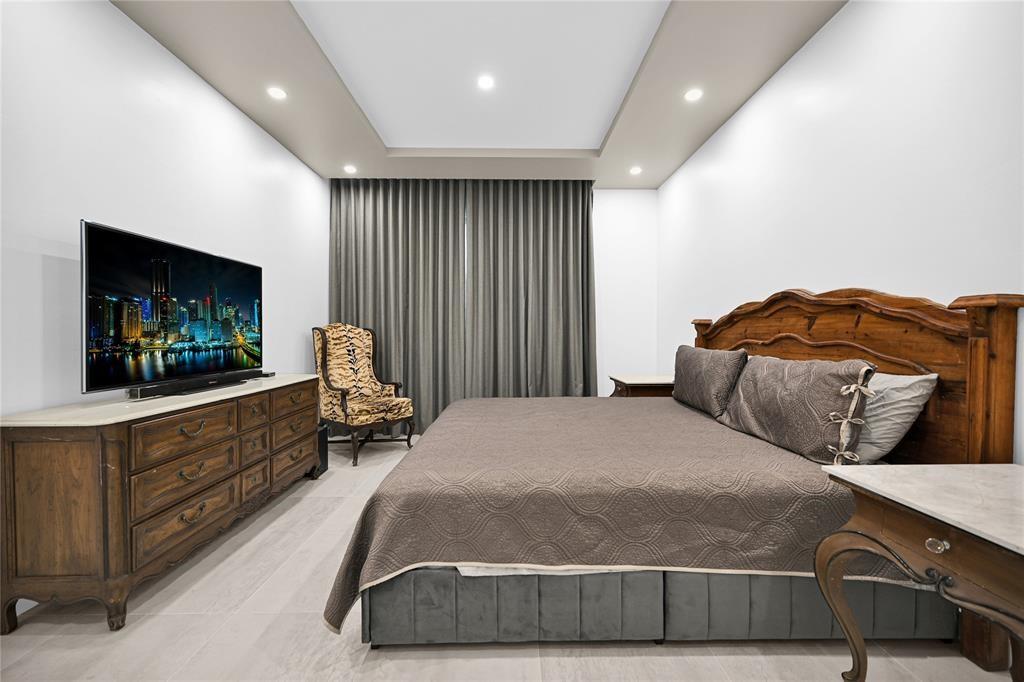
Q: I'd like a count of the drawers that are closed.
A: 10